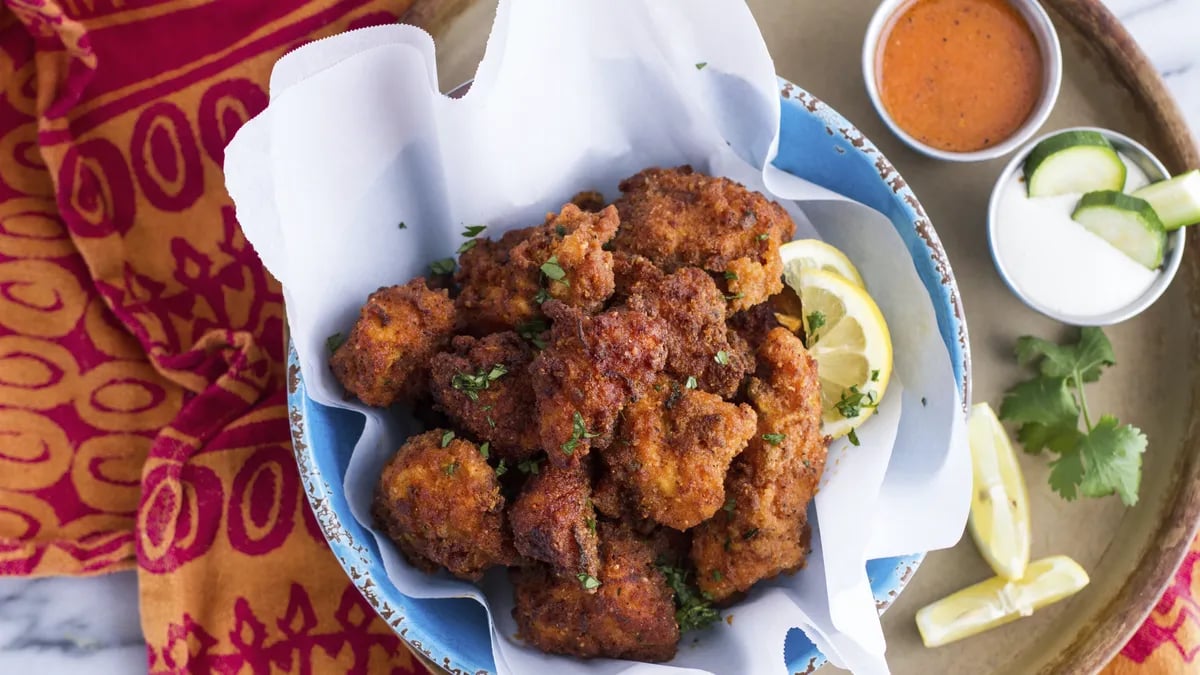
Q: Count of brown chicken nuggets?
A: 11